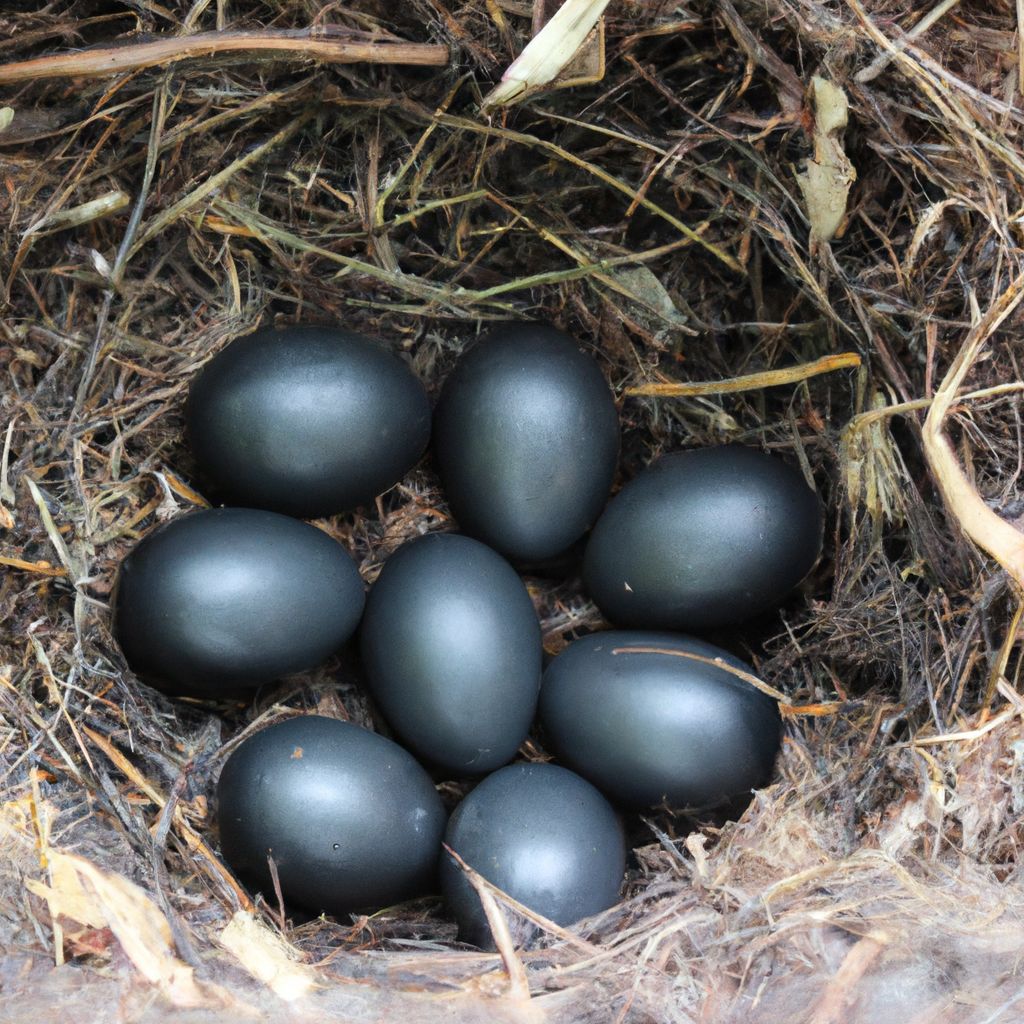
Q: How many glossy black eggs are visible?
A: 8